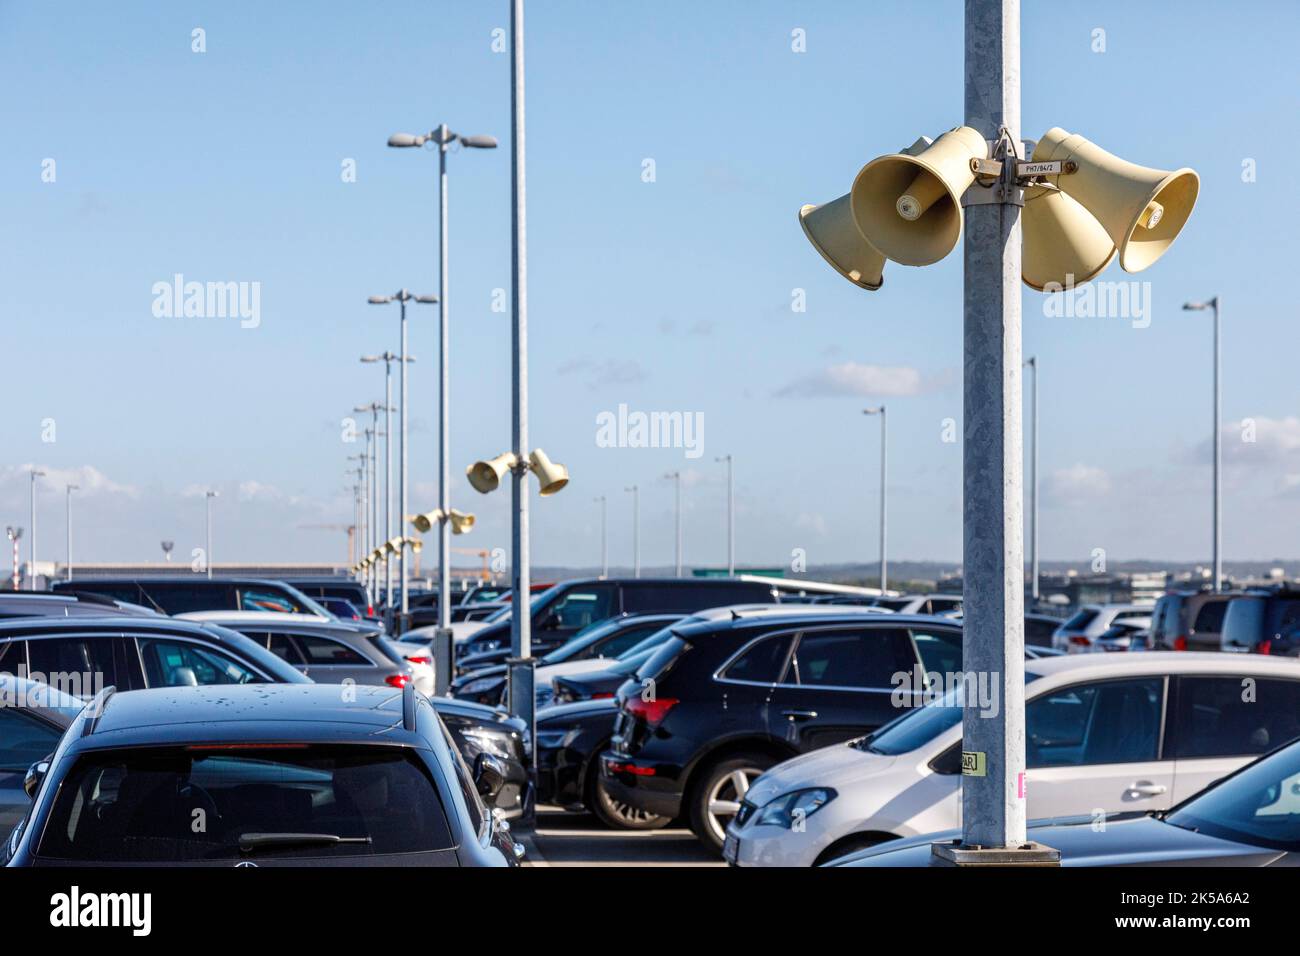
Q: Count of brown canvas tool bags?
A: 0